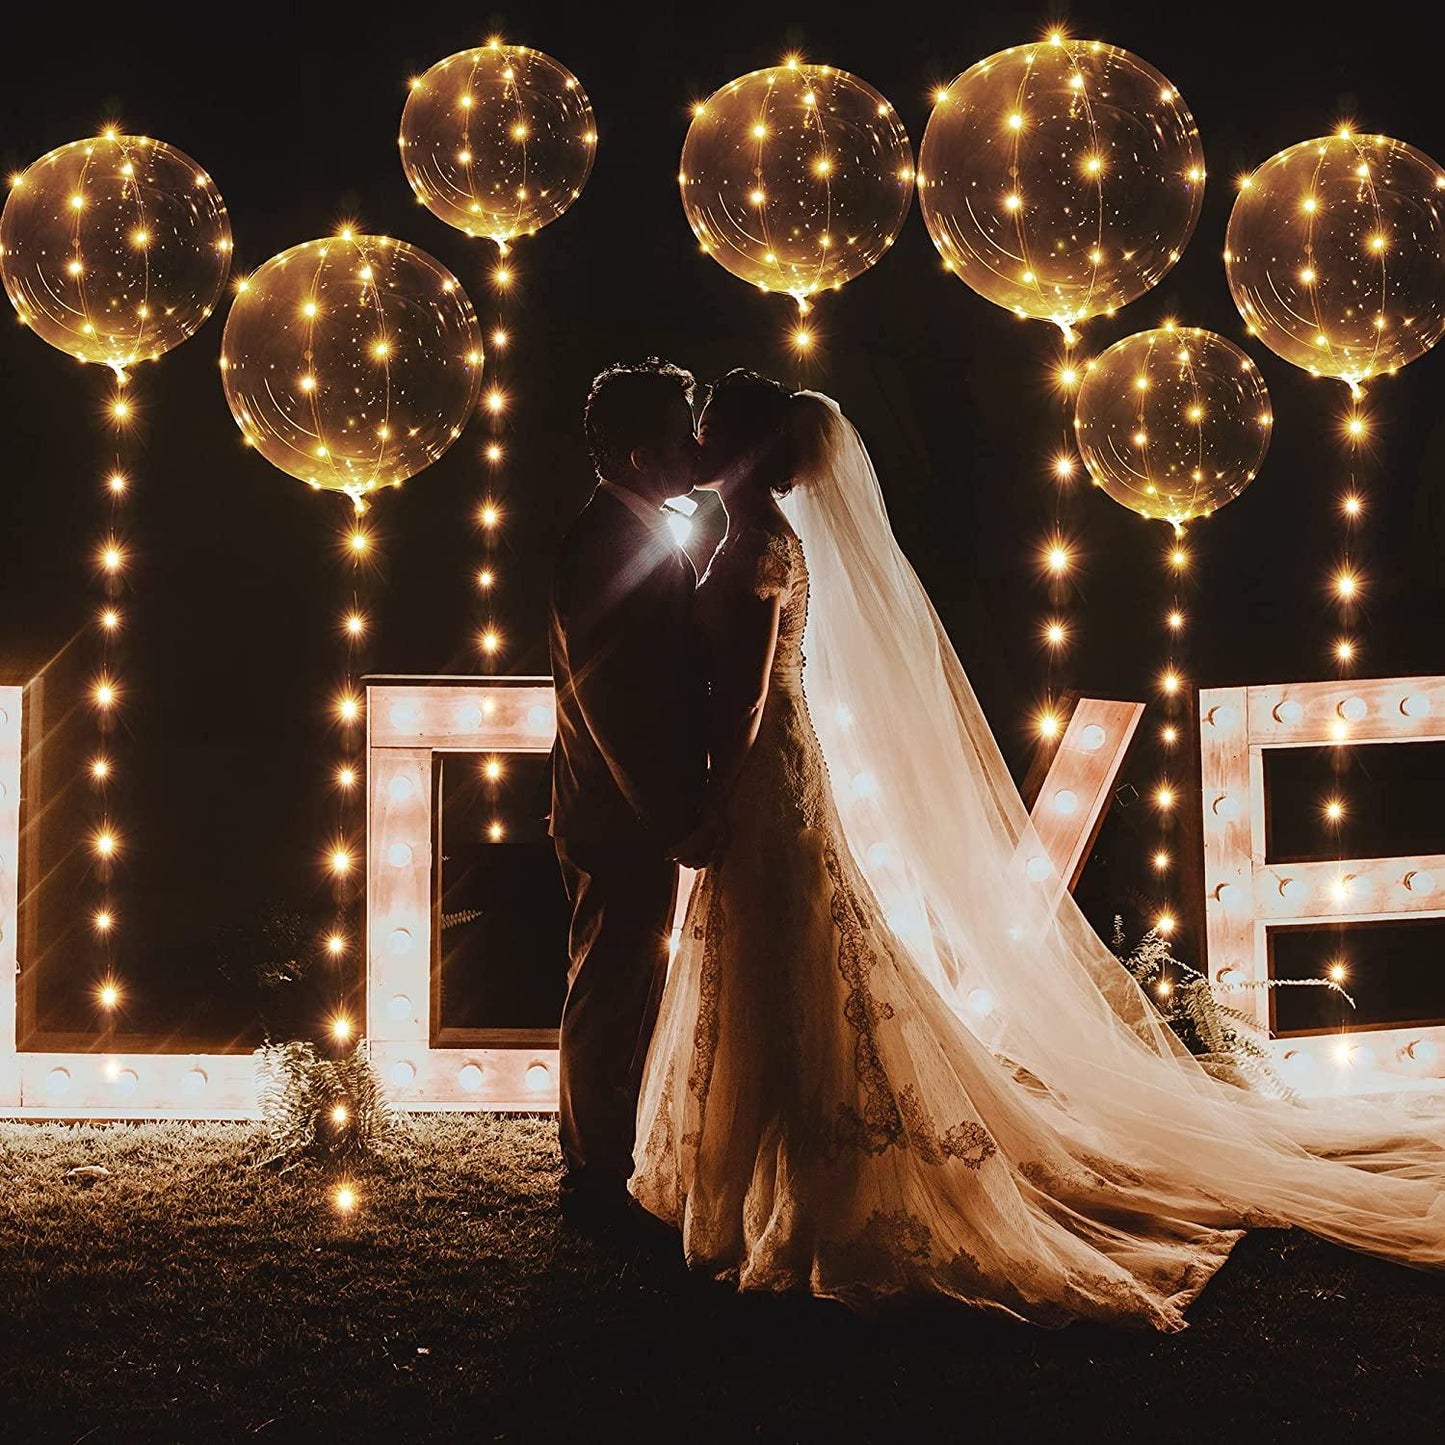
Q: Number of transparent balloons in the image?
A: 7